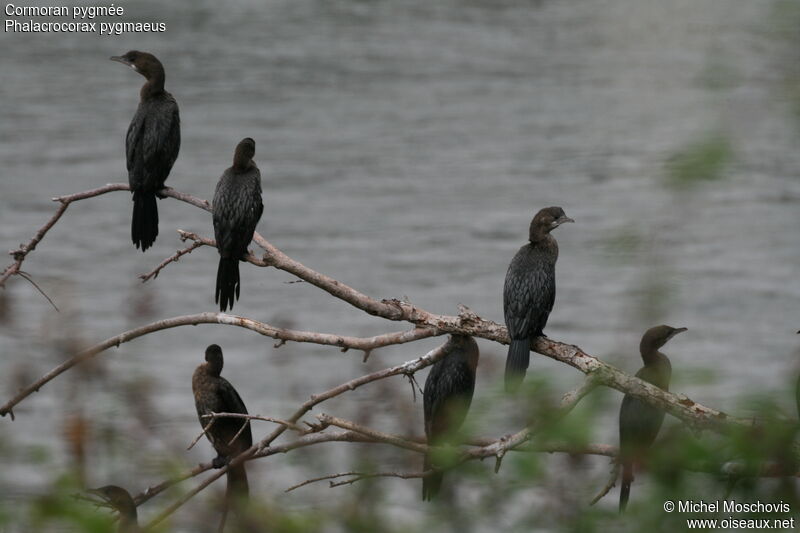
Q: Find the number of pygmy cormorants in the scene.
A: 7